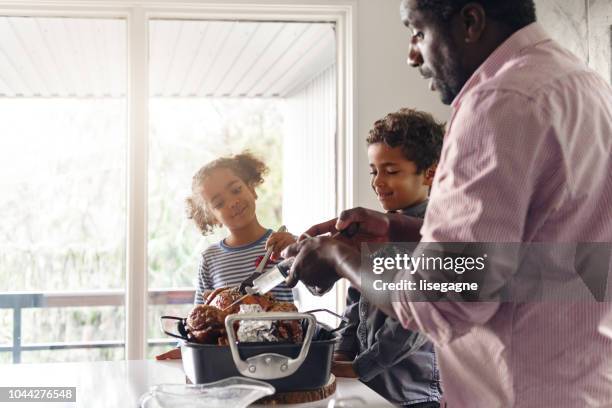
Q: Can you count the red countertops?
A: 0